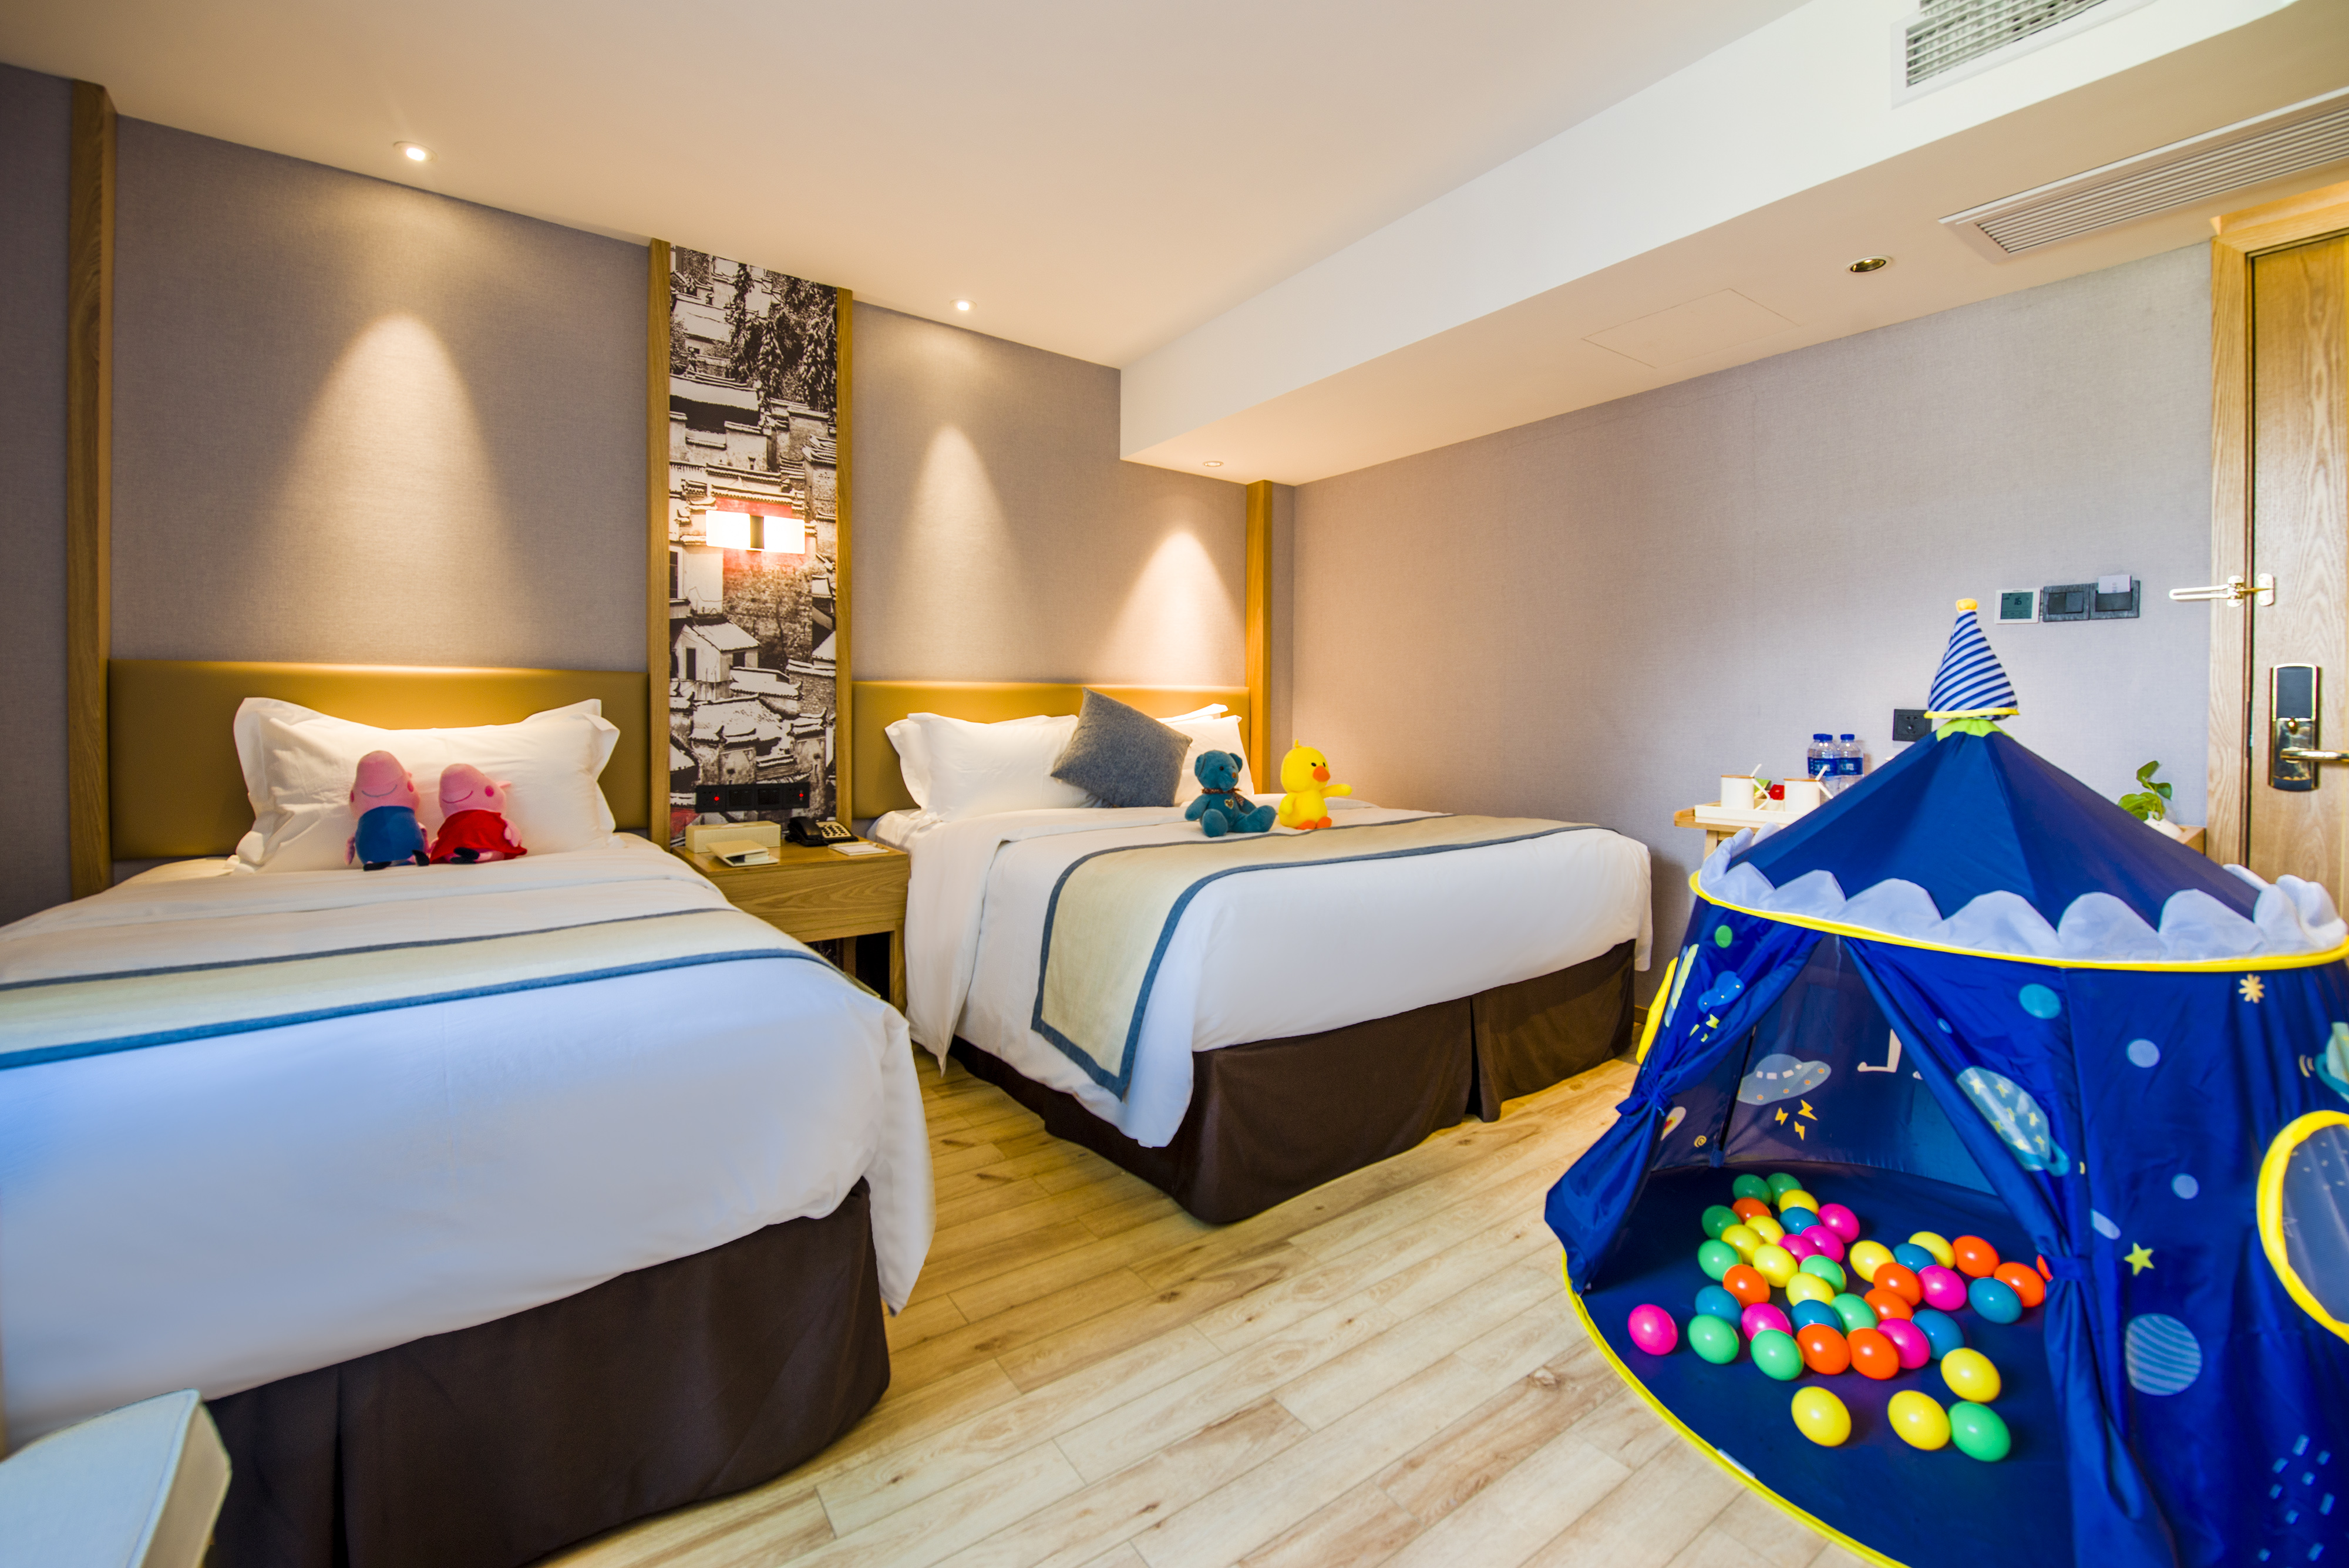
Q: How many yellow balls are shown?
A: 10